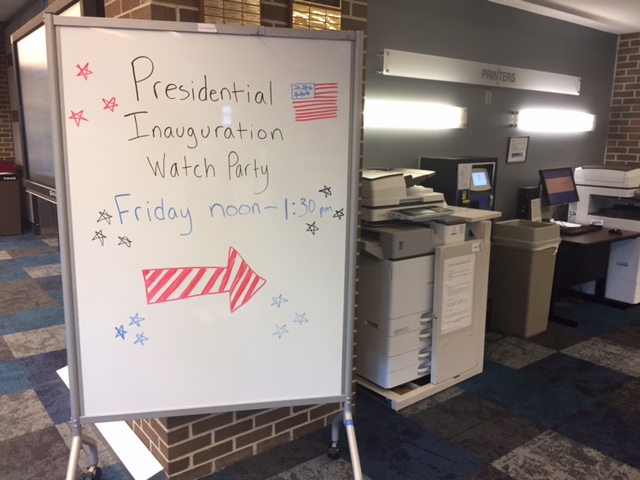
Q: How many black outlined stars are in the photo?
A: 6